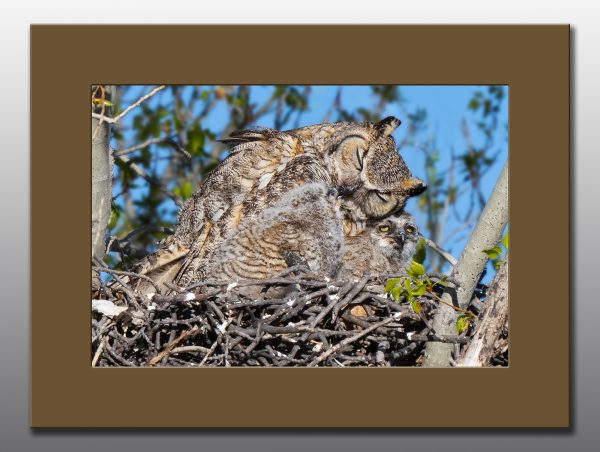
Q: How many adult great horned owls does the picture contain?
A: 1